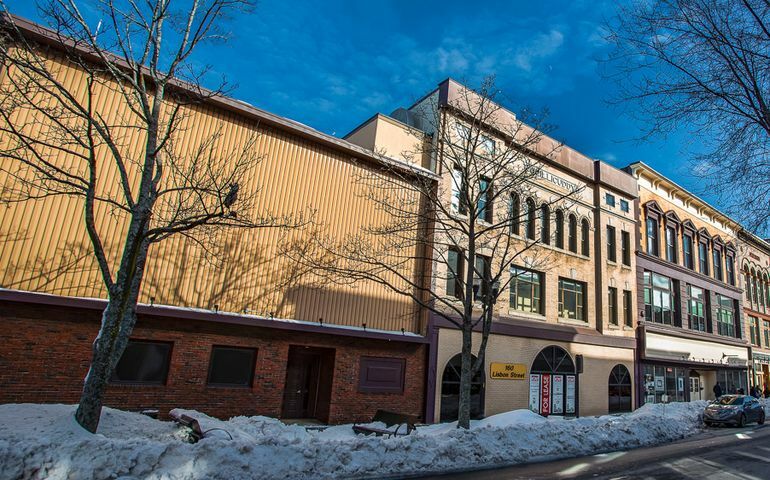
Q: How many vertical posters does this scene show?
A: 4